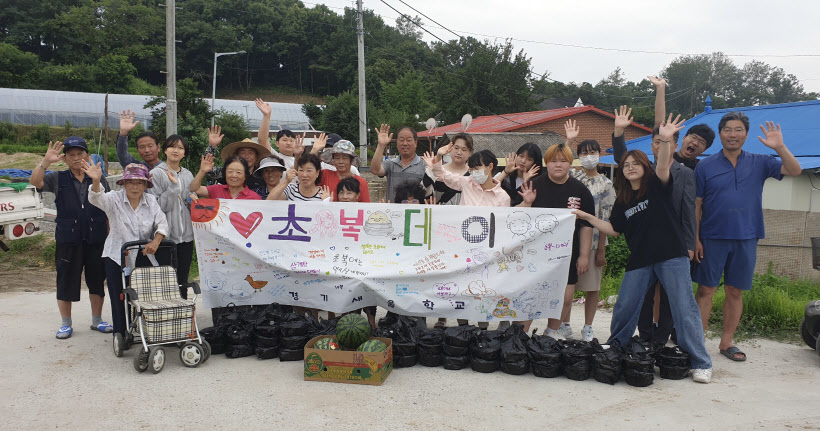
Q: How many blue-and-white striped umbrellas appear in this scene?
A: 0